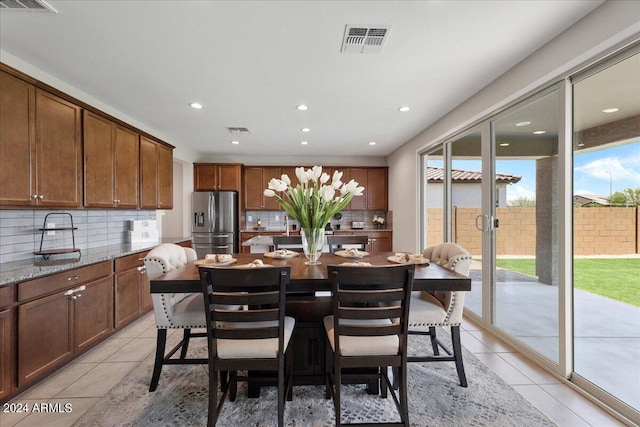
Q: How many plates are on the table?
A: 6